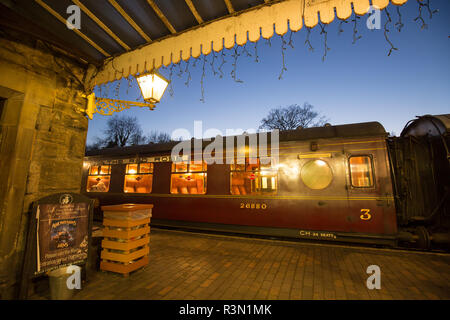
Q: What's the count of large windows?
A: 4